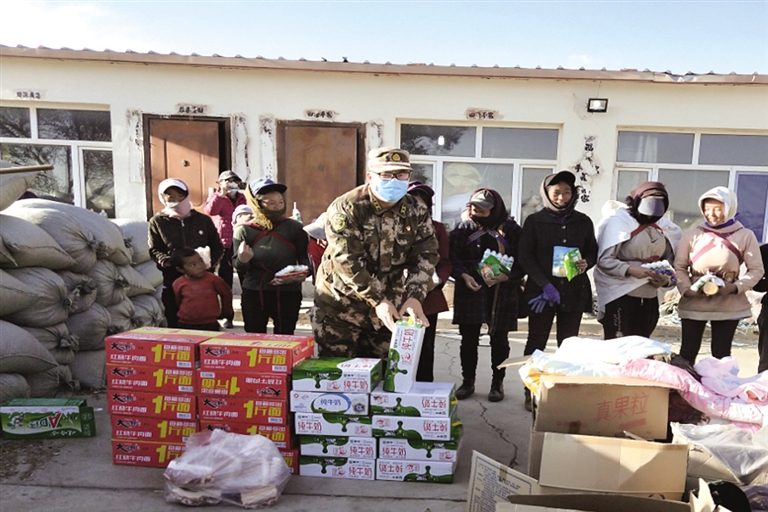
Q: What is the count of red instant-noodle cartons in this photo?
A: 10